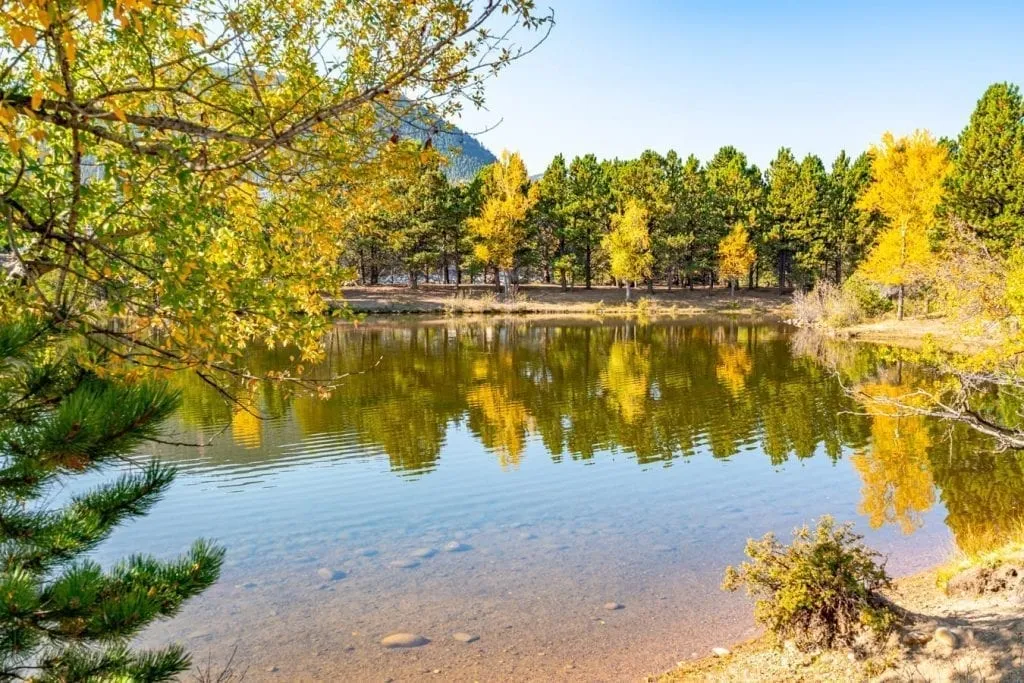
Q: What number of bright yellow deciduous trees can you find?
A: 4